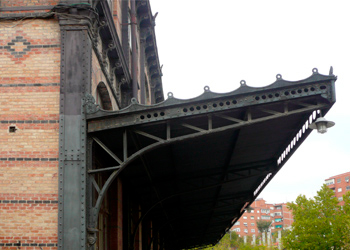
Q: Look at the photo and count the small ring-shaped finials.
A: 6